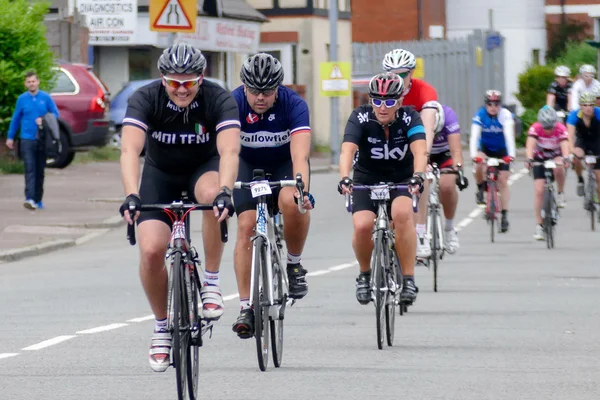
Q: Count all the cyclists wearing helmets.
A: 10